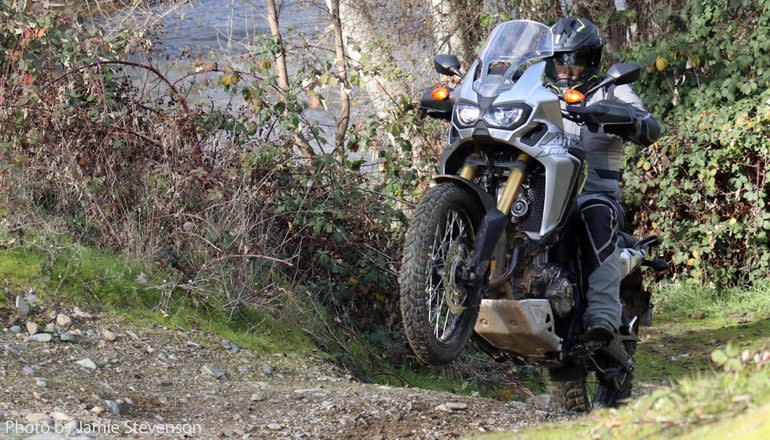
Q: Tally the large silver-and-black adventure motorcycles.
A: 1